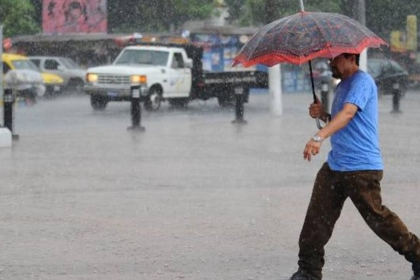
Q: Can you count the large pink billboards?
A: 1